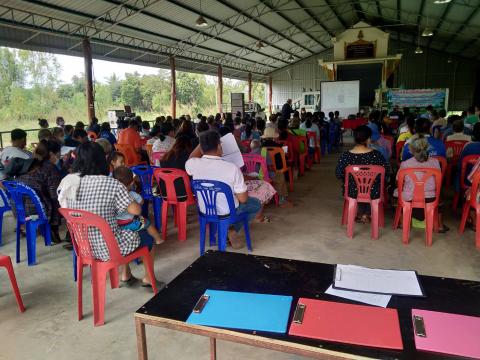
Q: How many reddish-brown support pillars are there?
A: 5